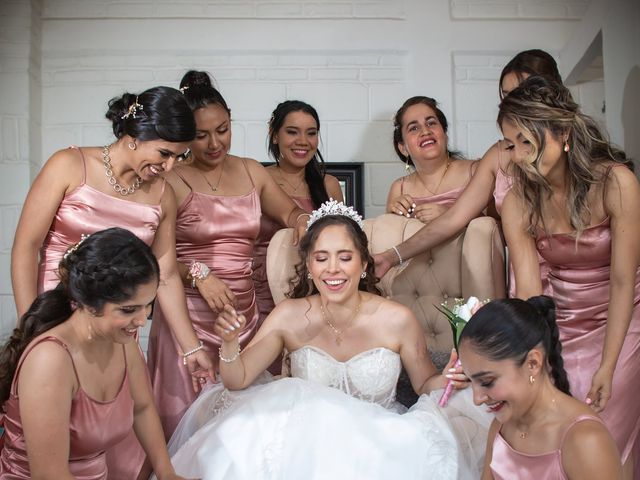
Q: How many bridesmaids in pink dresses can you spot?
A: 8